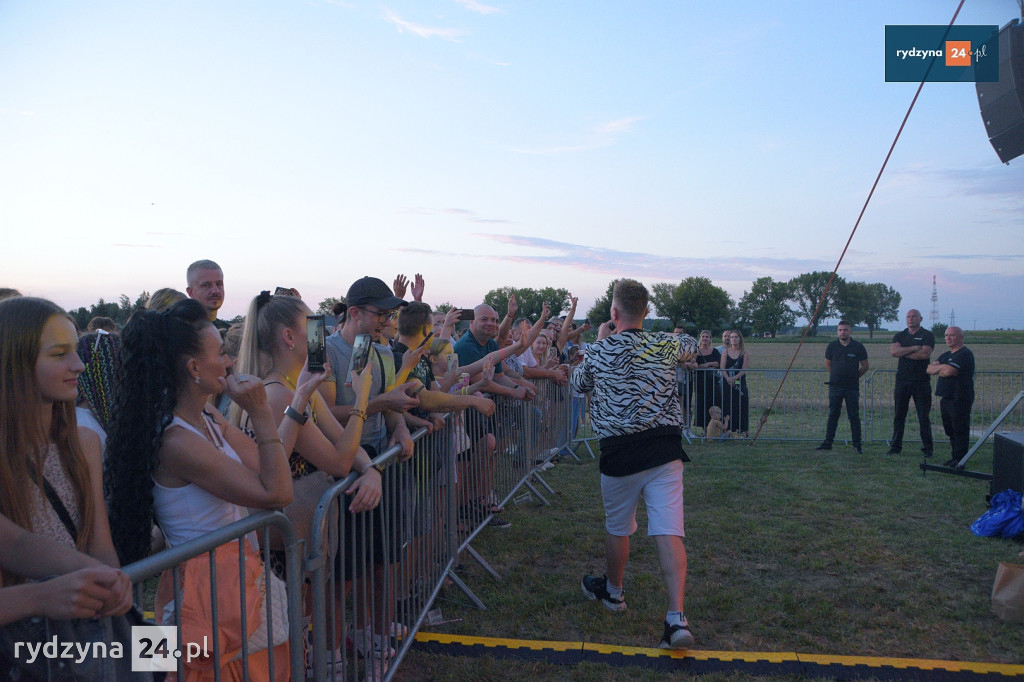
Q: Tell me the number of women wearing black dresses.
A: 2